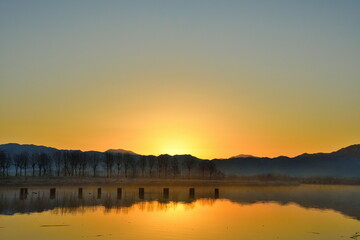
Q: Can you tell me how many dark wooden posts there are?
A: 9